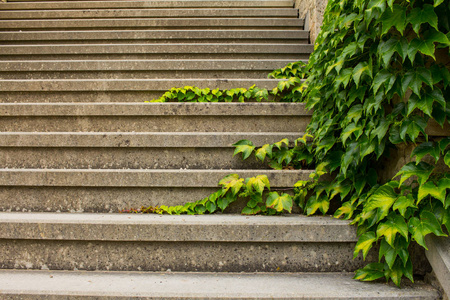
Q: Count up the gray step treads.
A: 12